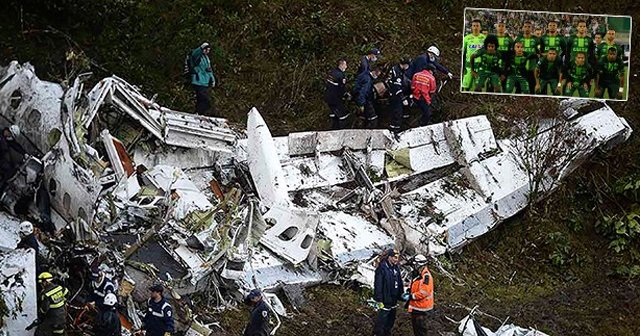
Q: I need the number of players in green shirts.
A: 11